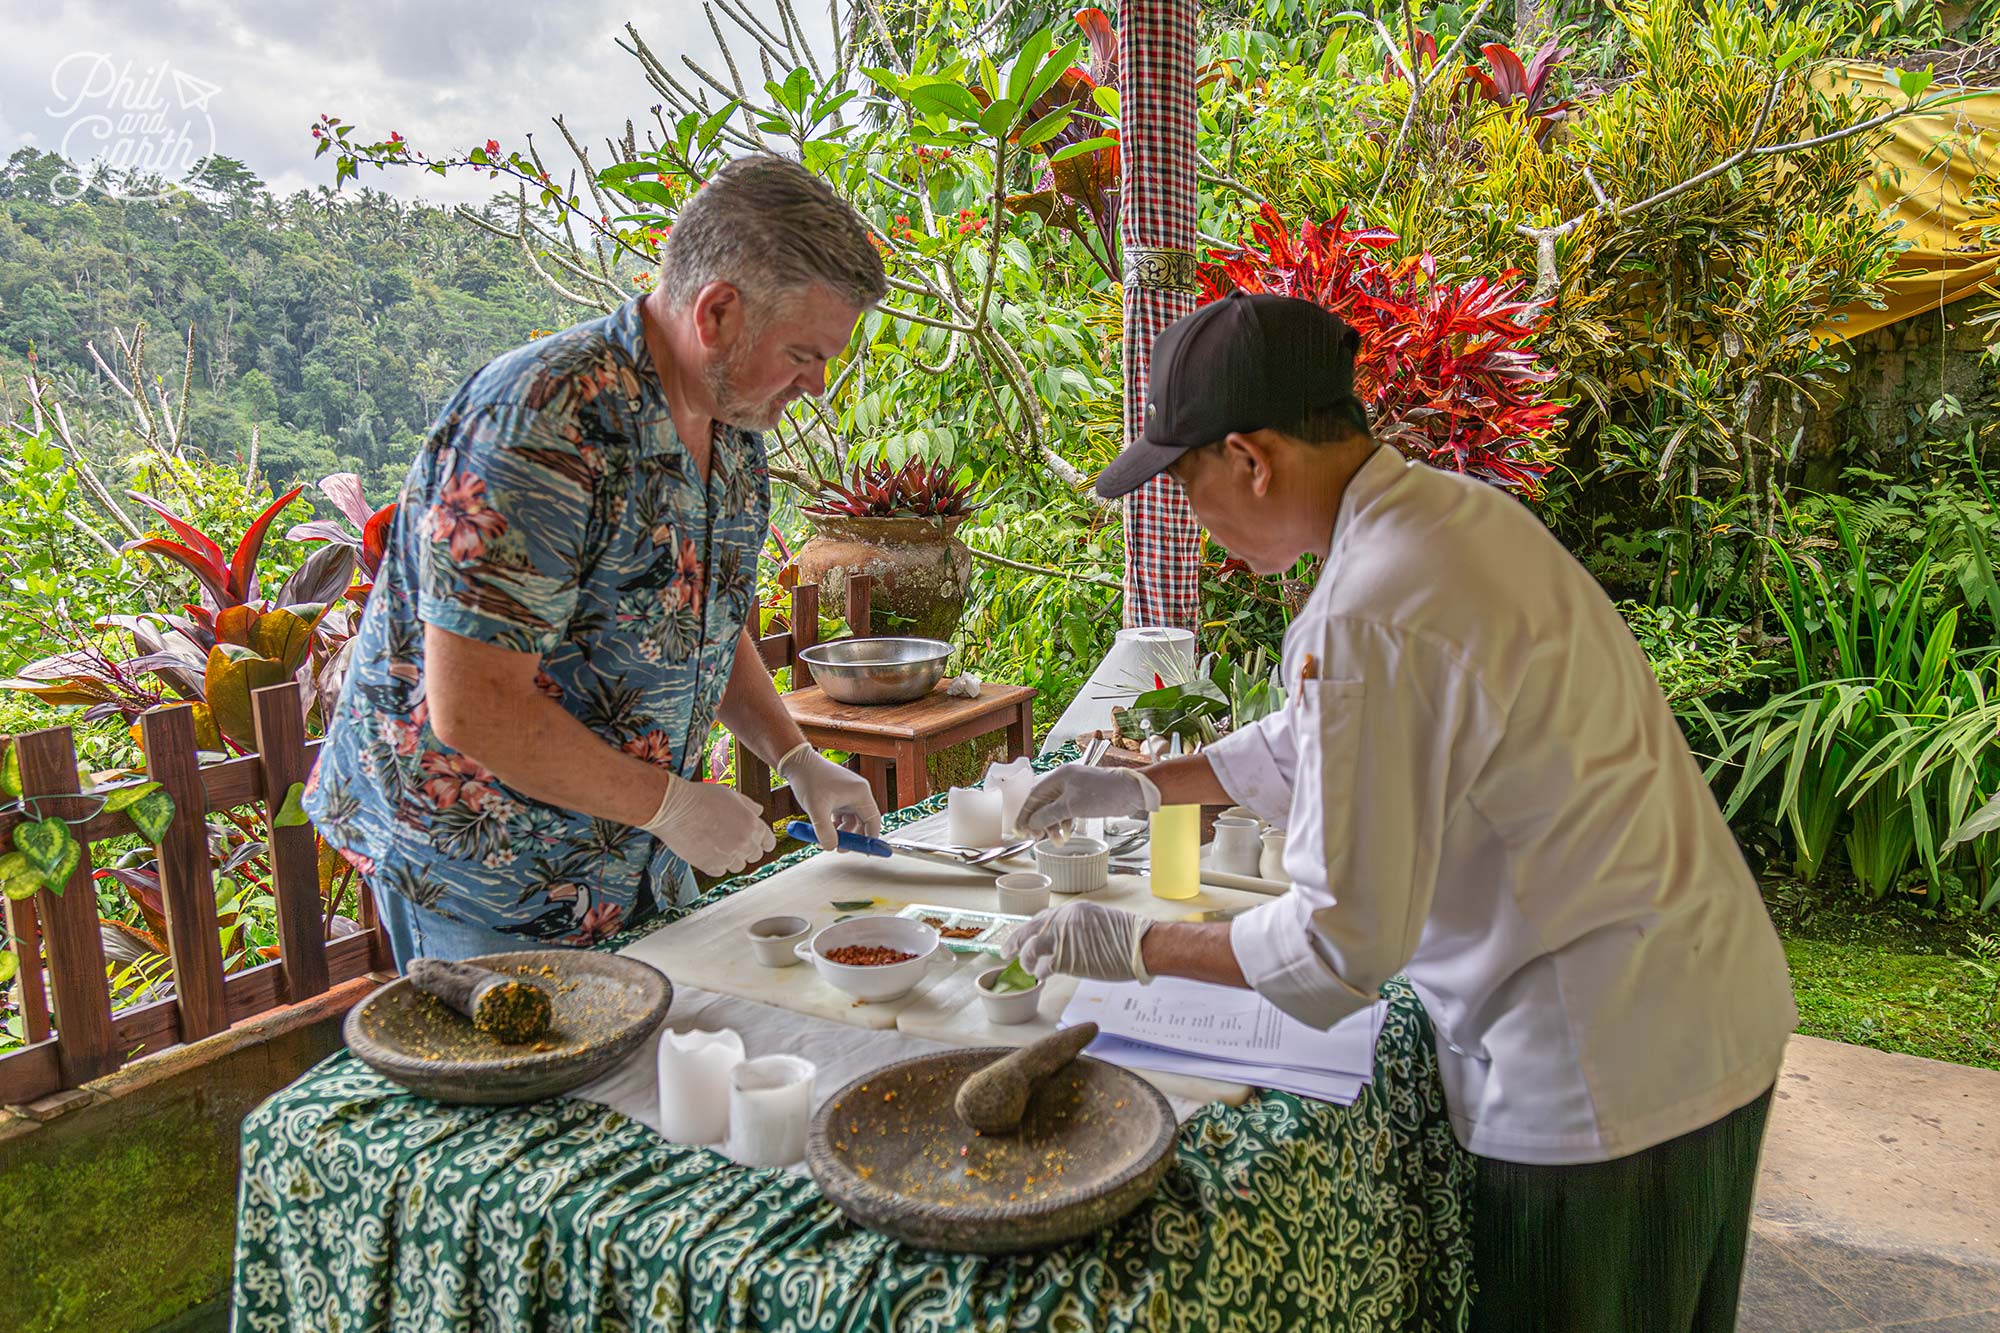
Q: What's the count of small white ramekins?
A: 4